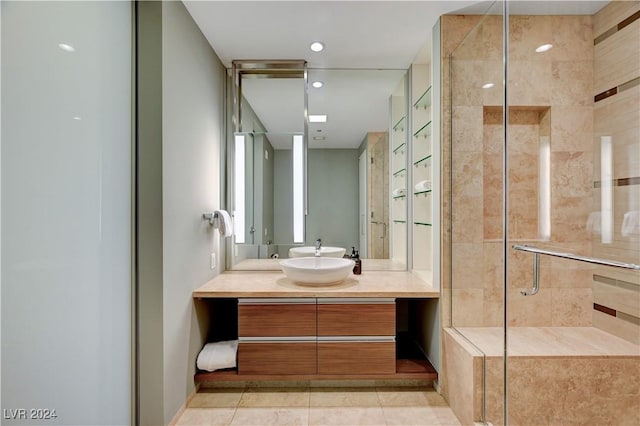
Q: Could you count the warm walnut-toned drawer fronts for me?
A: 4